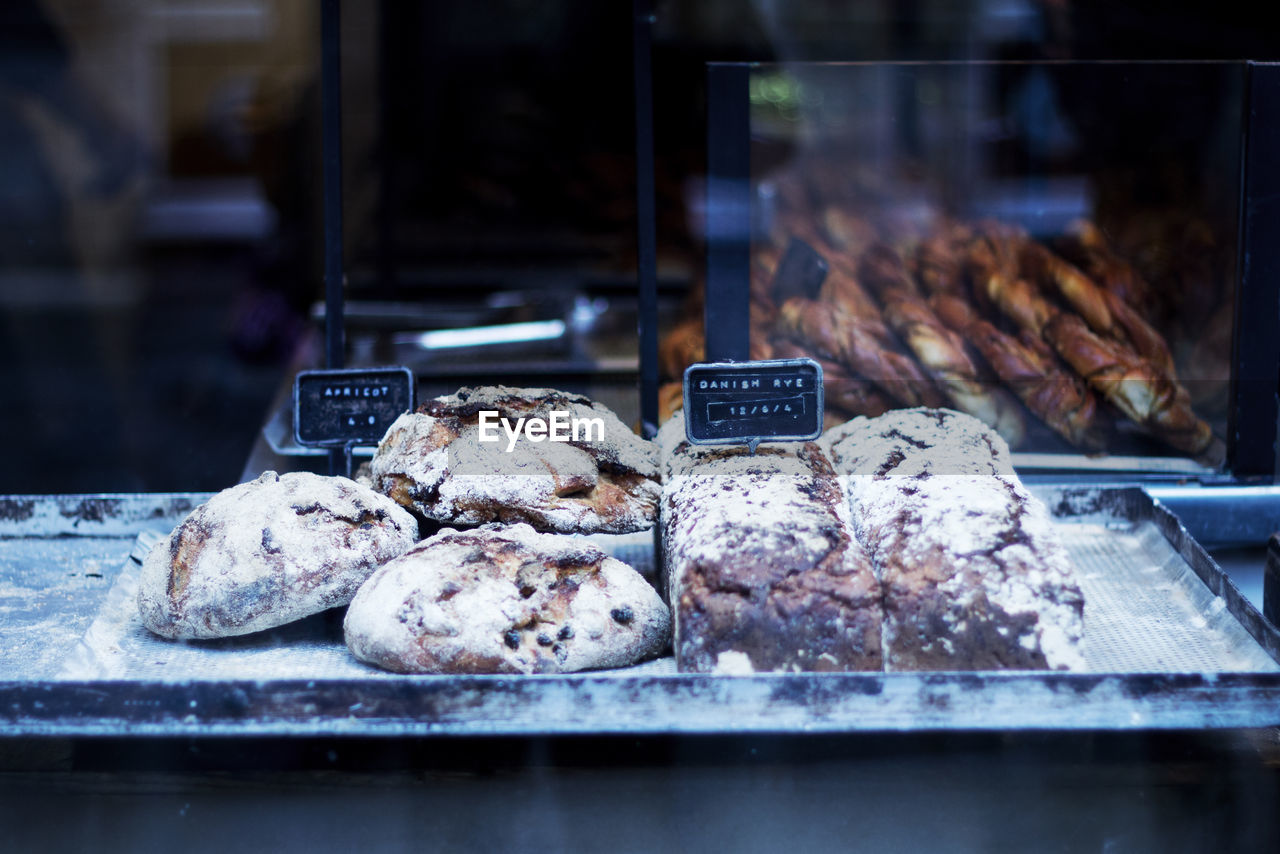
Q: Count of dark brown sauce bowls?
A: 0